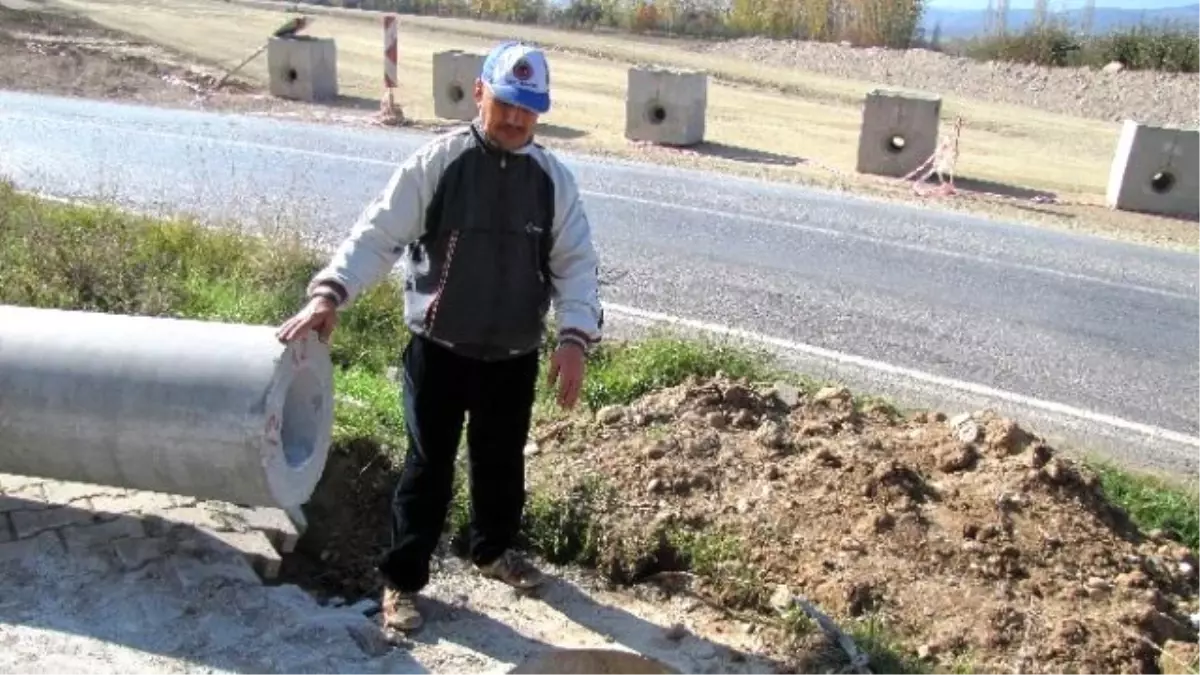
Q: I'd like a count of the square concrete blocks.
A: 5